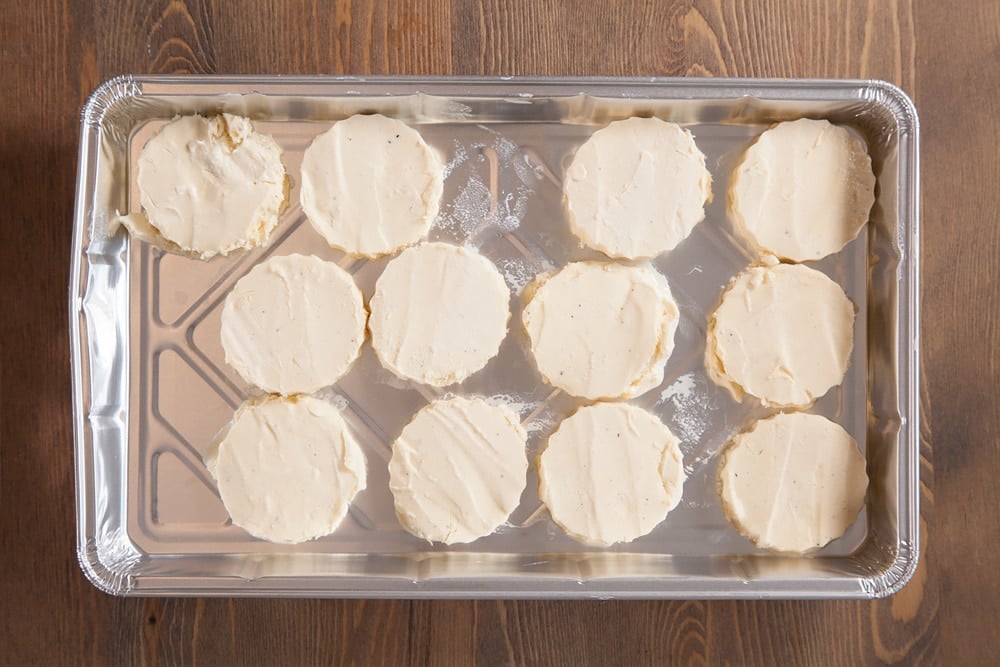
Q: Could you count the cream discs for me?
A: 12